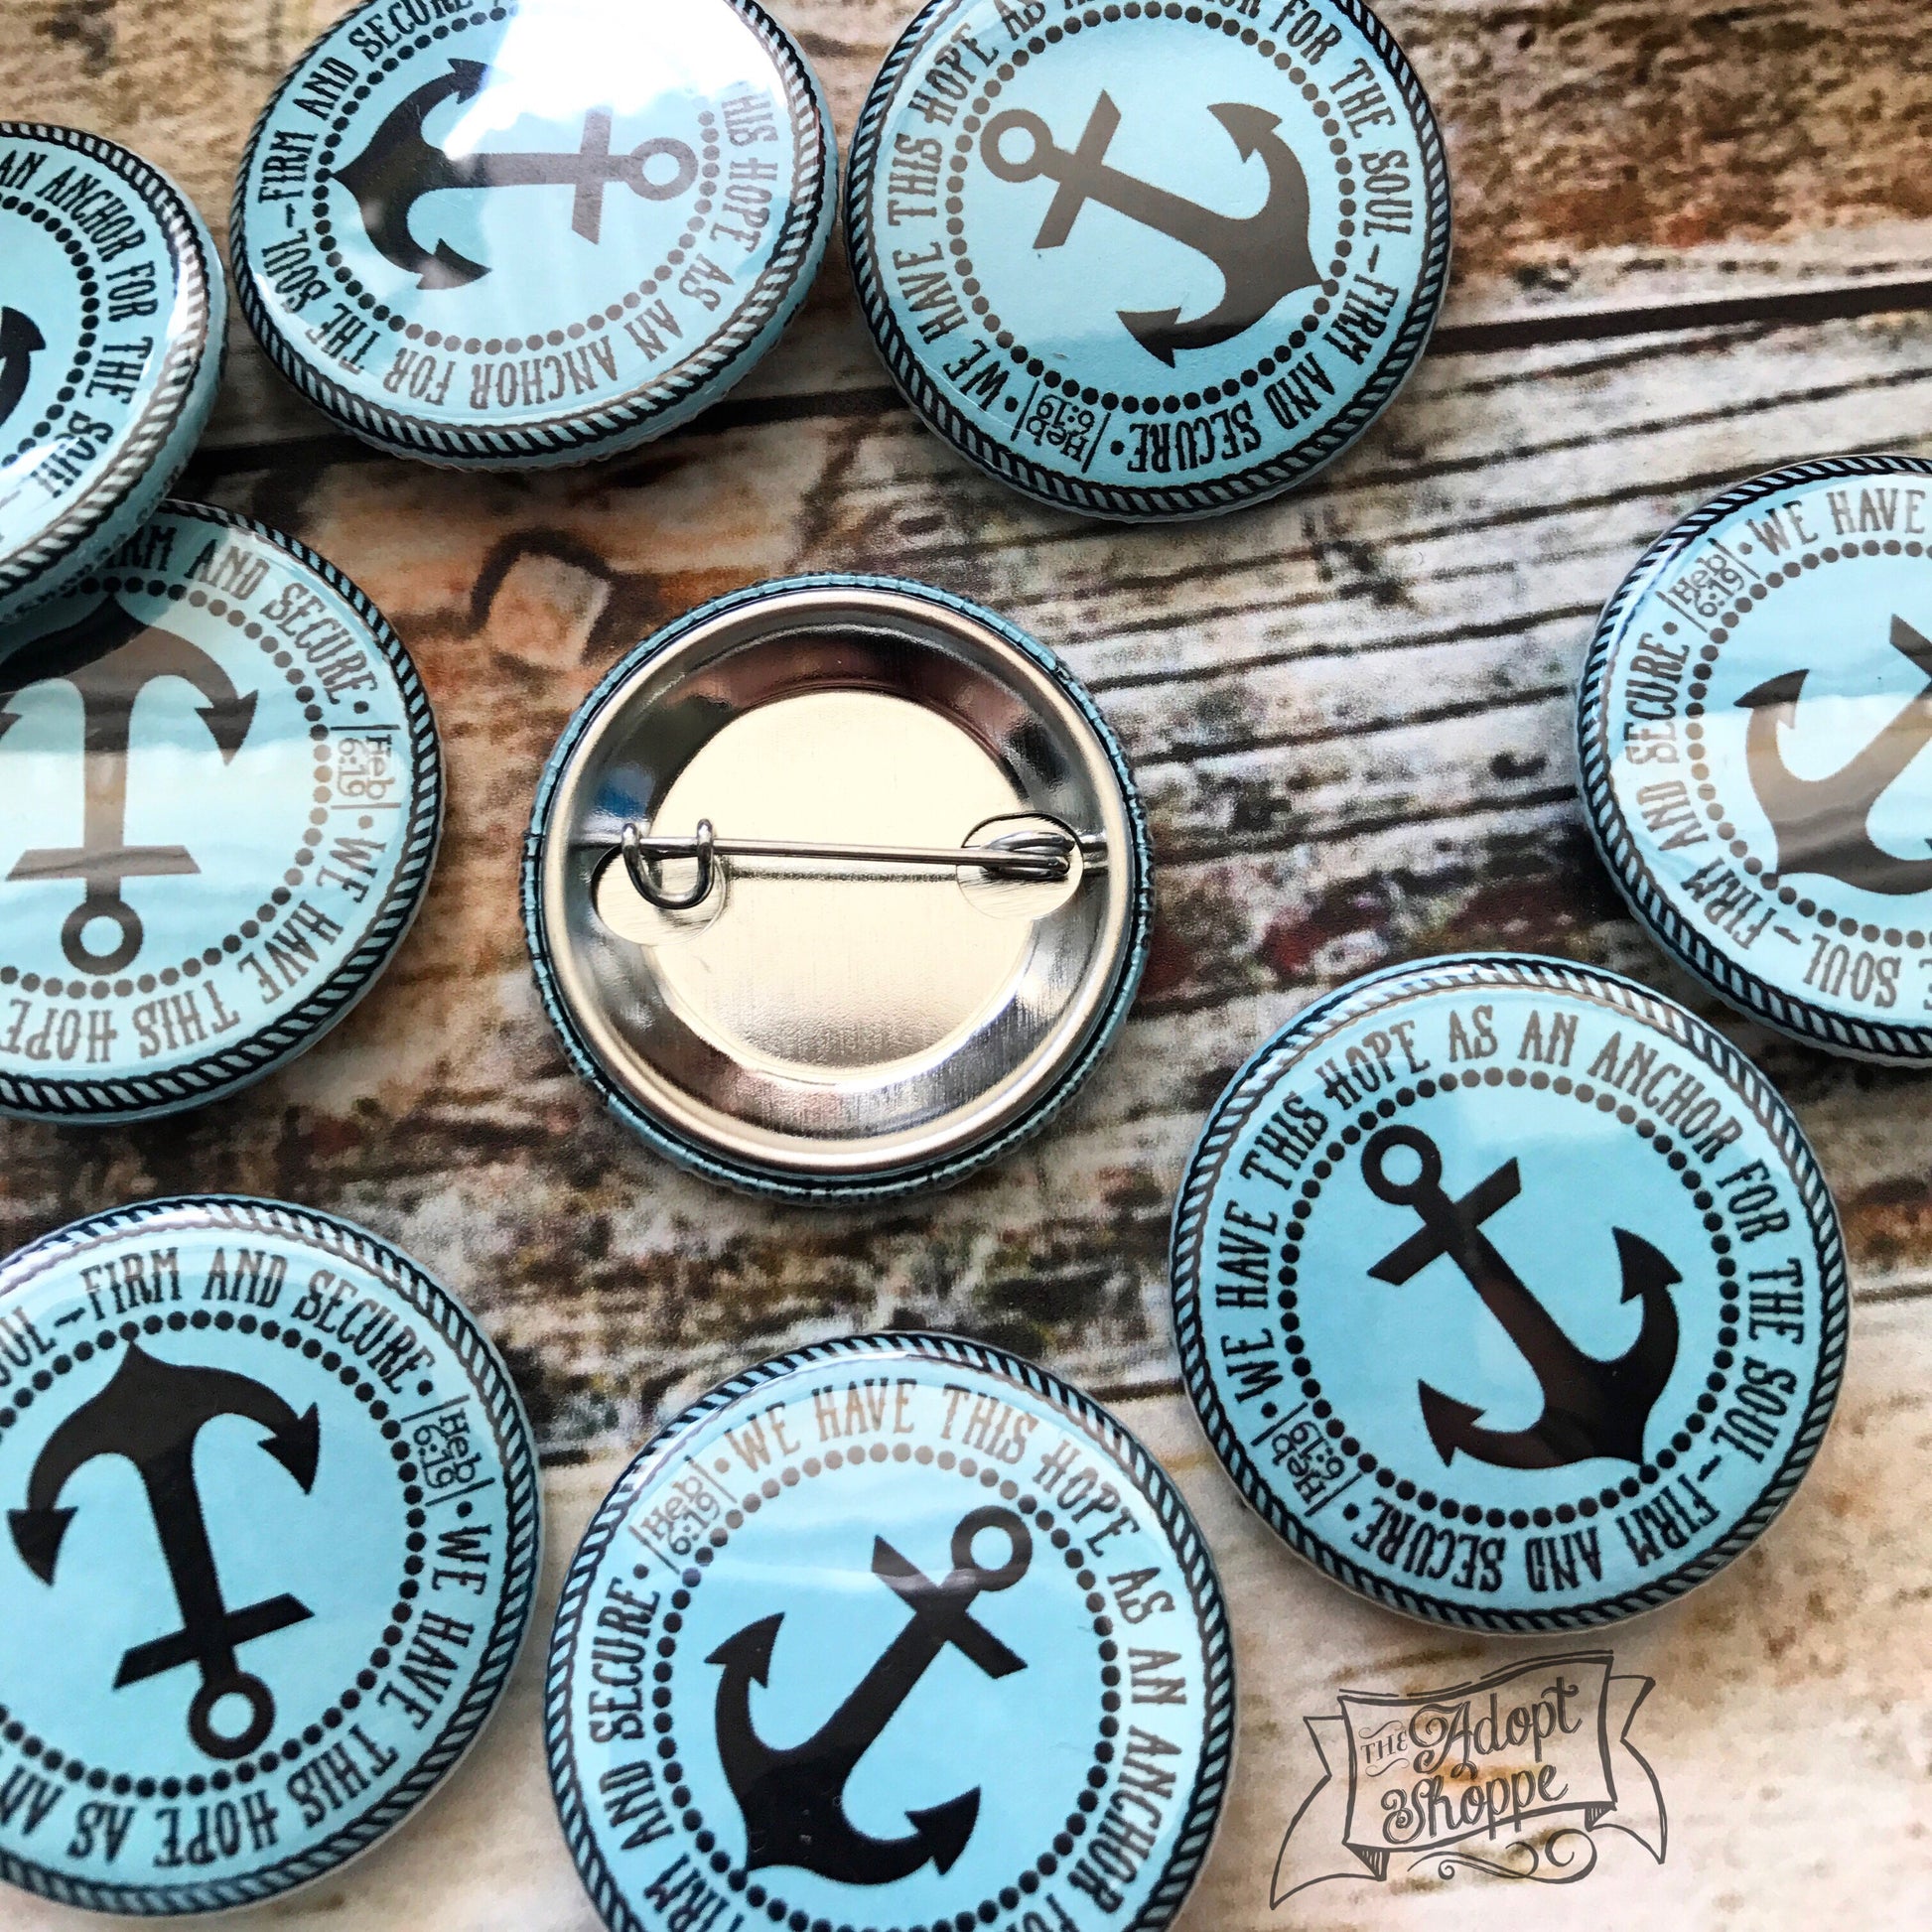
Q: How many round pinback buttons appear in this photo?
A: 9